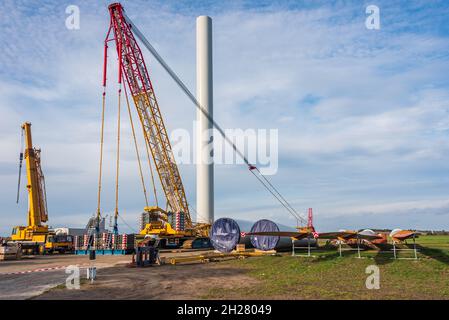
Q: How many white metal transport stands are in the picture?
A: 3